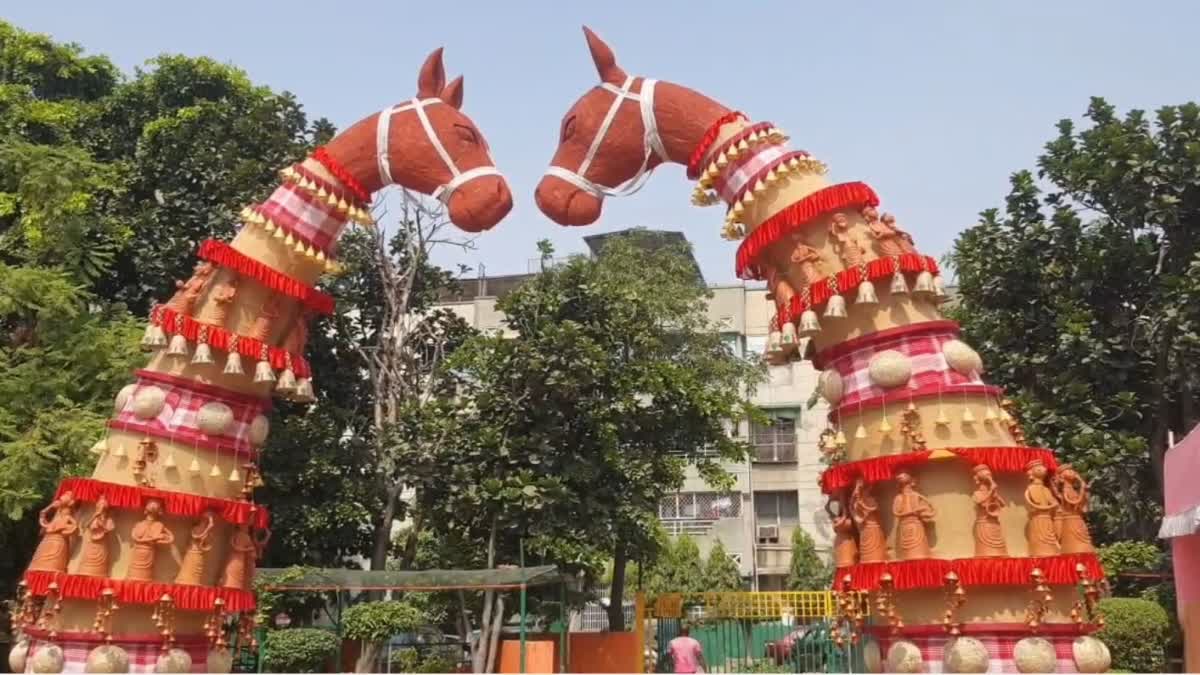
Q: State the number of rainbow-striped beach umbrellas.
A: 0